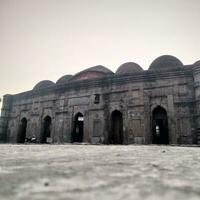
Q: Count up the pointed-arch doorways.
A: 5